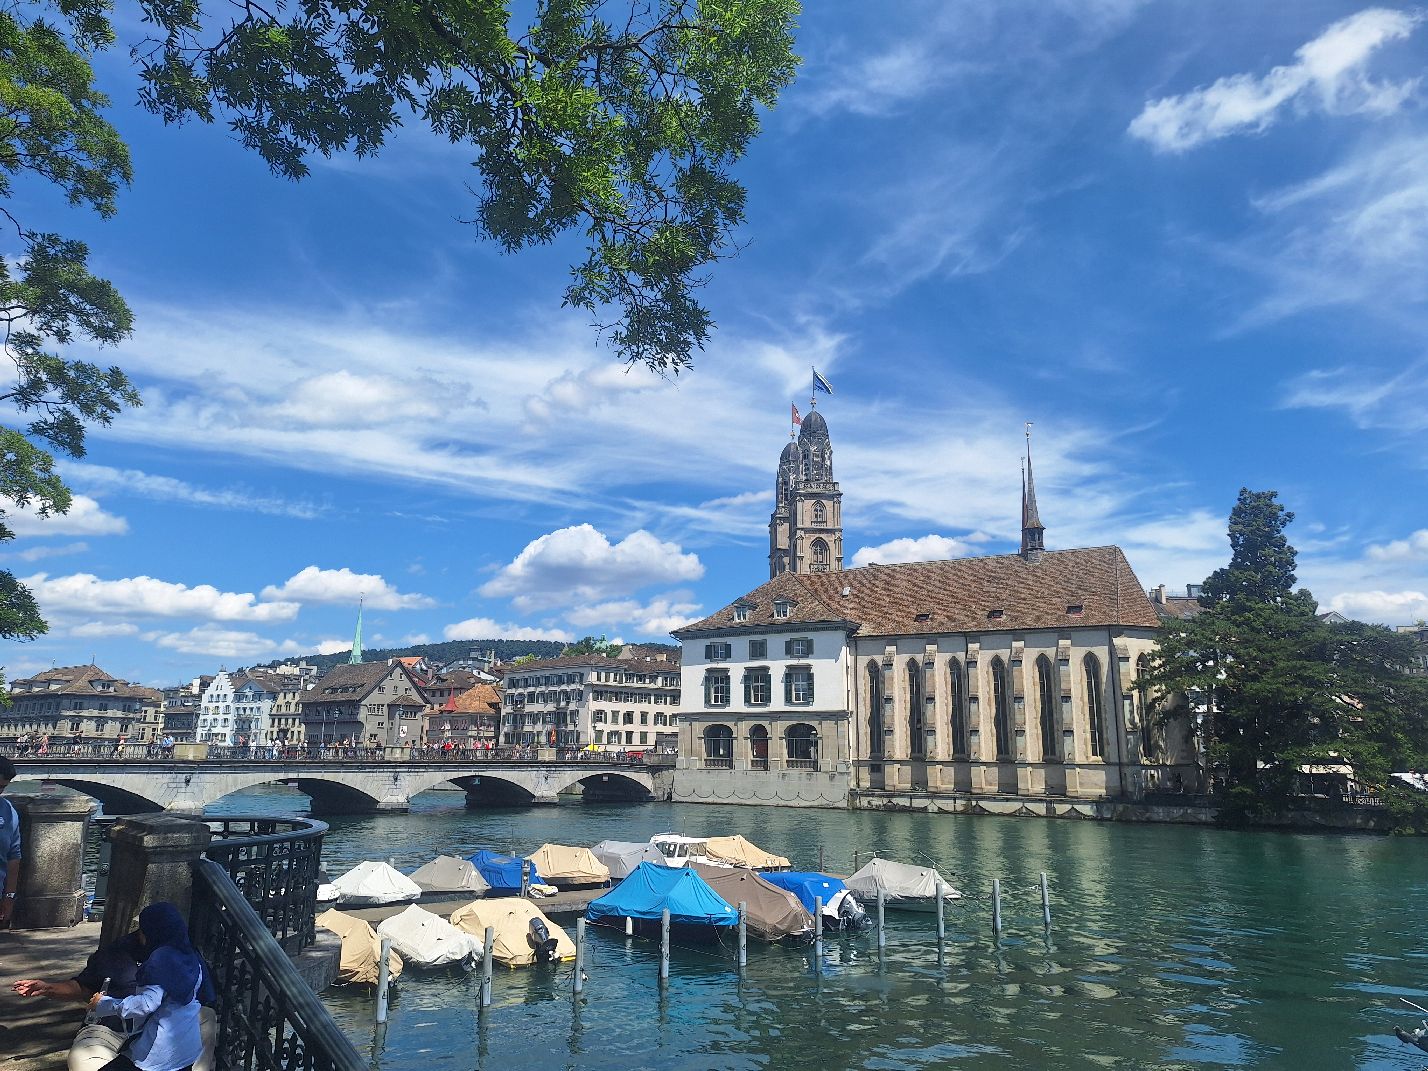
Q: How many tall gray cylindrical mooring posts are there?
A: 10